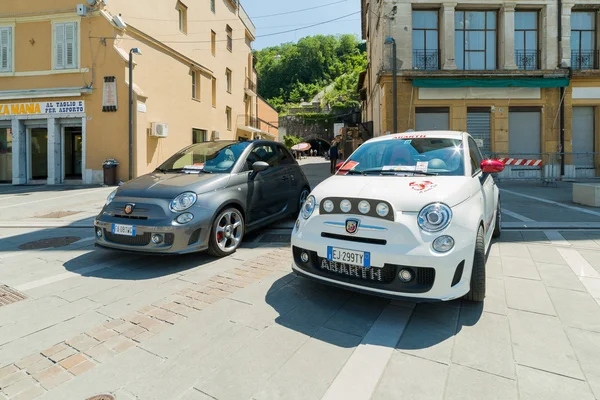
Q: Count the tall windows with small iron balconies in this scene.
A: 3